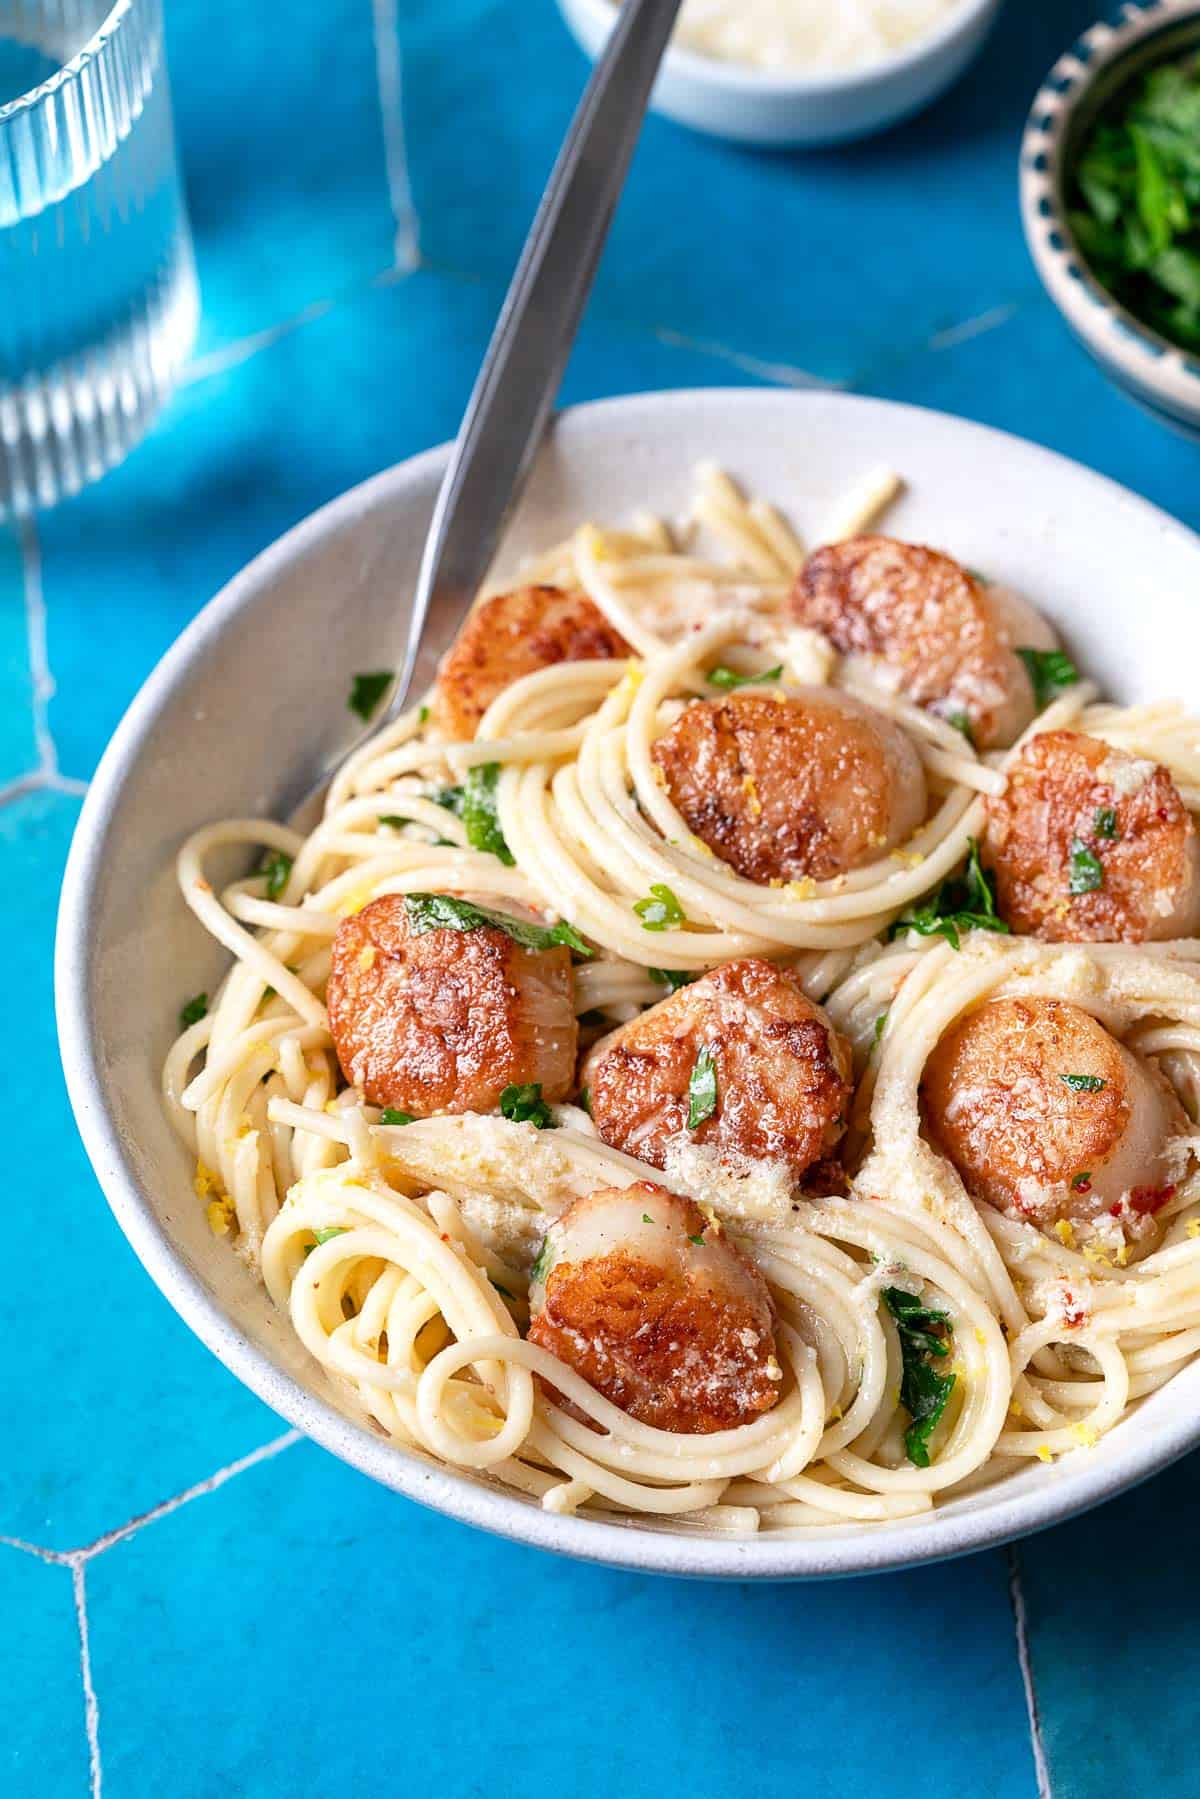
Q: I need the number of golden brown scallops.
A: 8